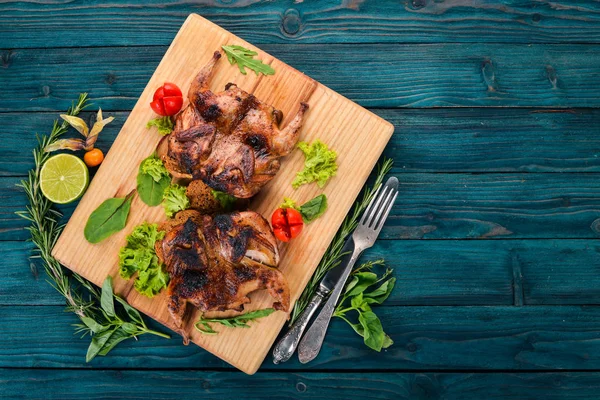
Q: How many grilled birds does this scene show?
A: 2